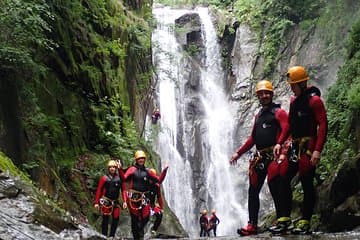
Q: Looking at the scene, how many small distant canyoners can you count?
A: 3